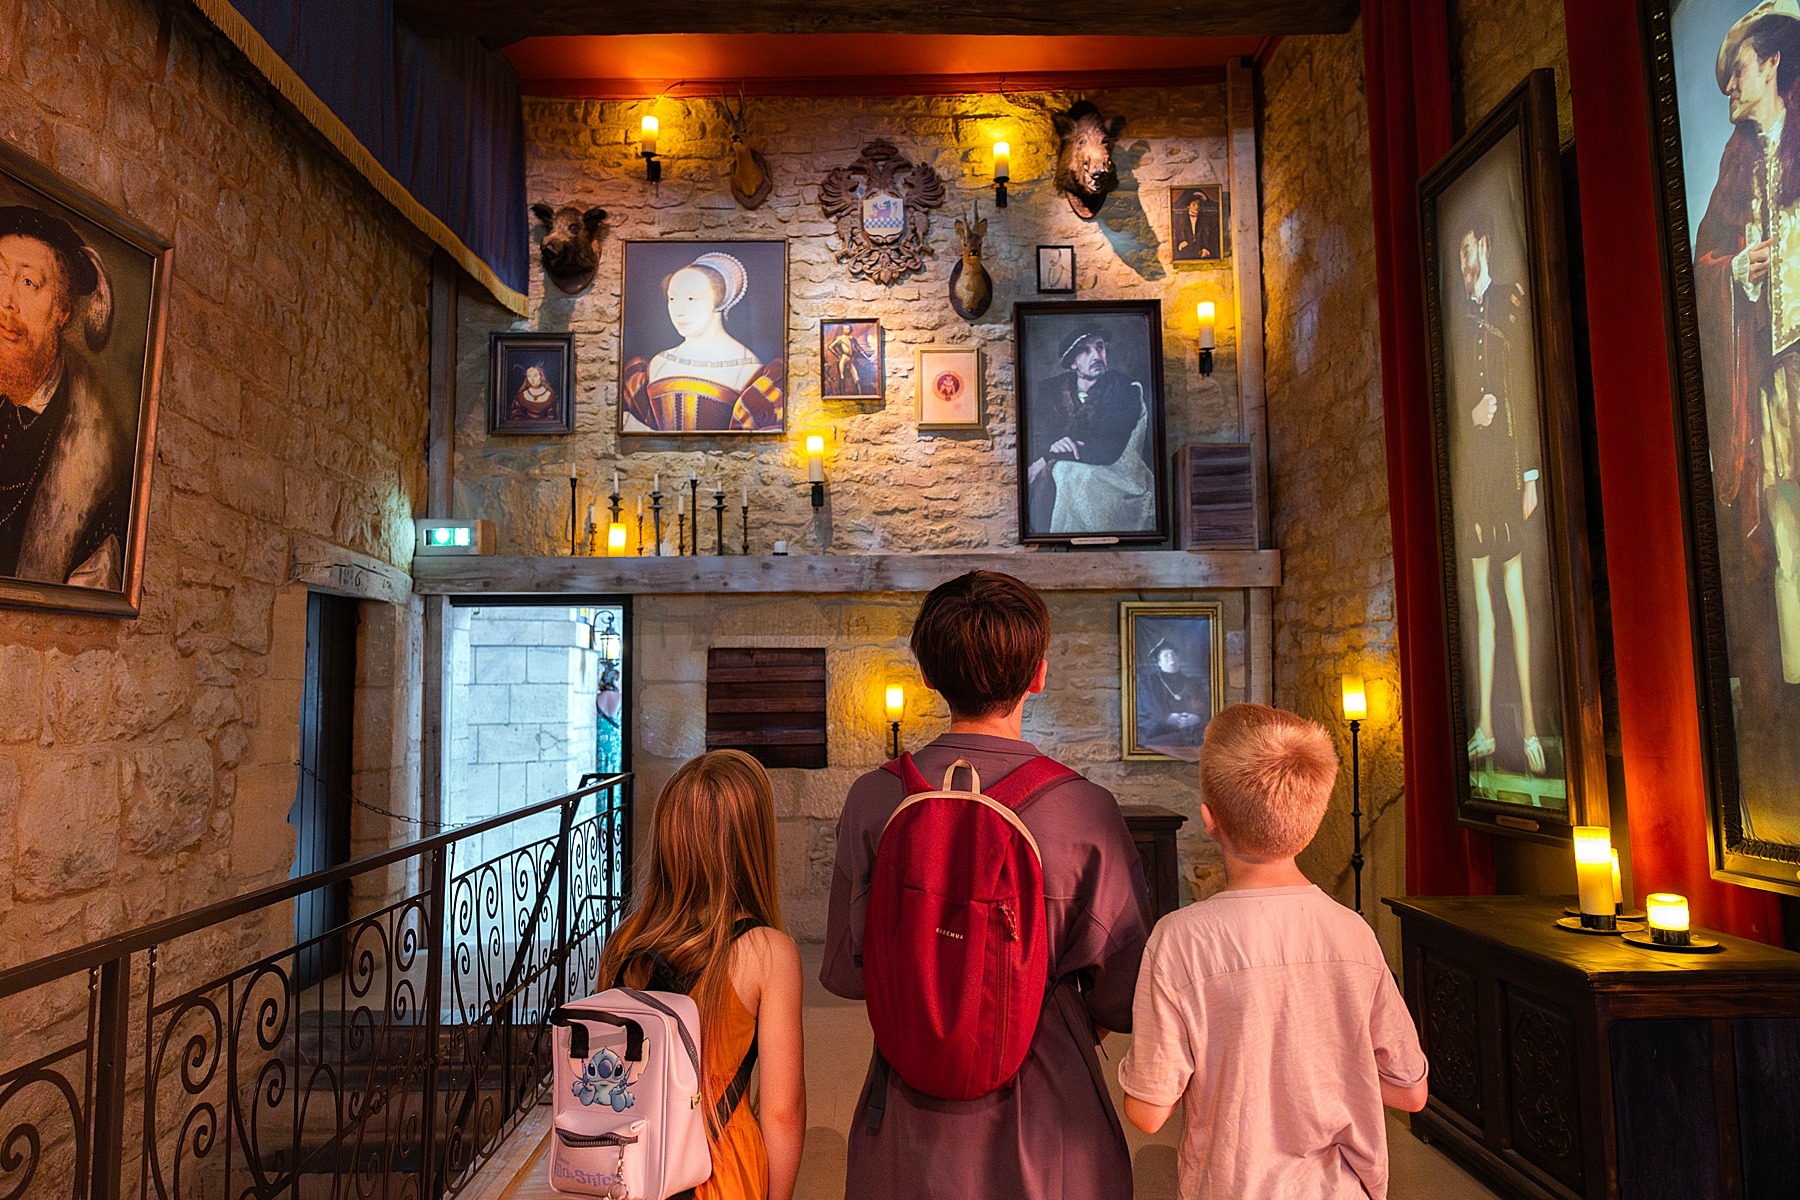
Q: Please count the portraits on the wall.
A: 11